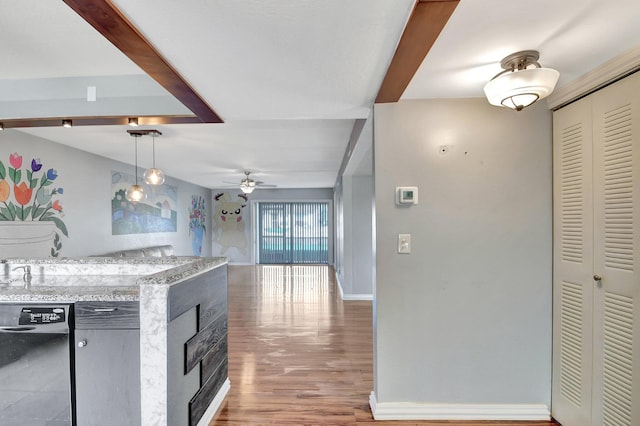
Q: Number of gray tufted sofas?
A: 1